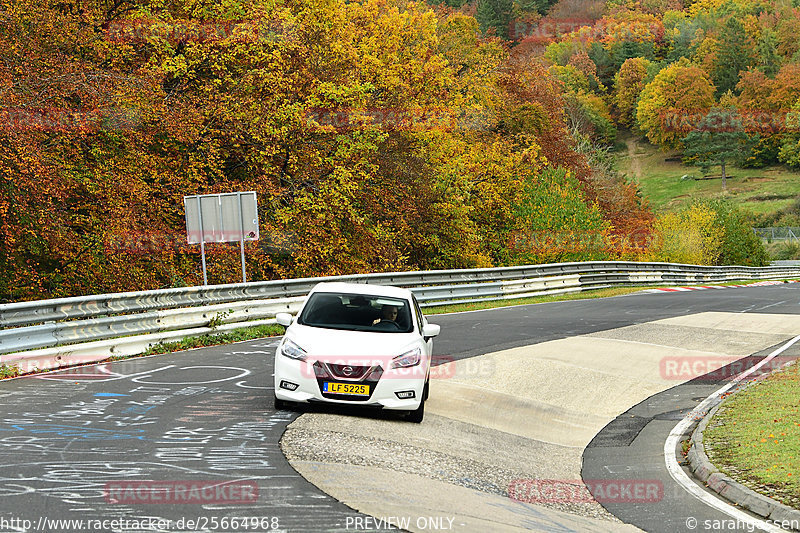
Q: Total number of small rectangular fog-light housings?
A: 2